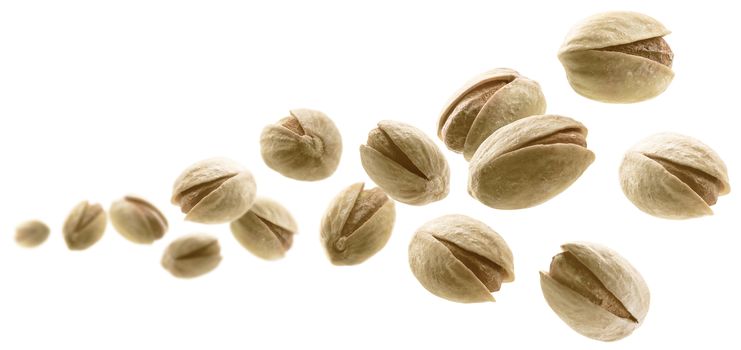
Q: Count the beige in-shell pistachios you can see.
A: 15